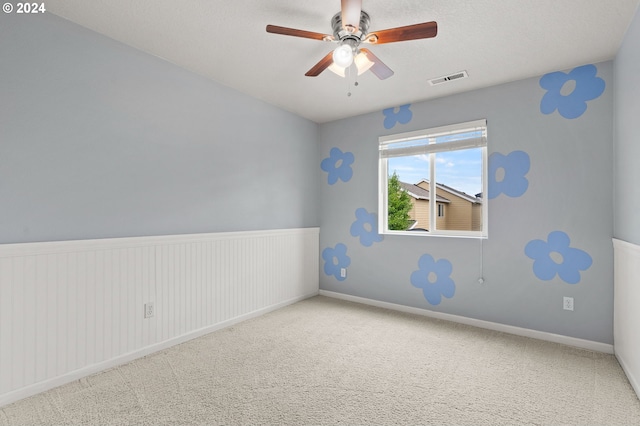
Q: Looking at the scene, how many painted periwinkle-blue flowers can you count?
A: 8